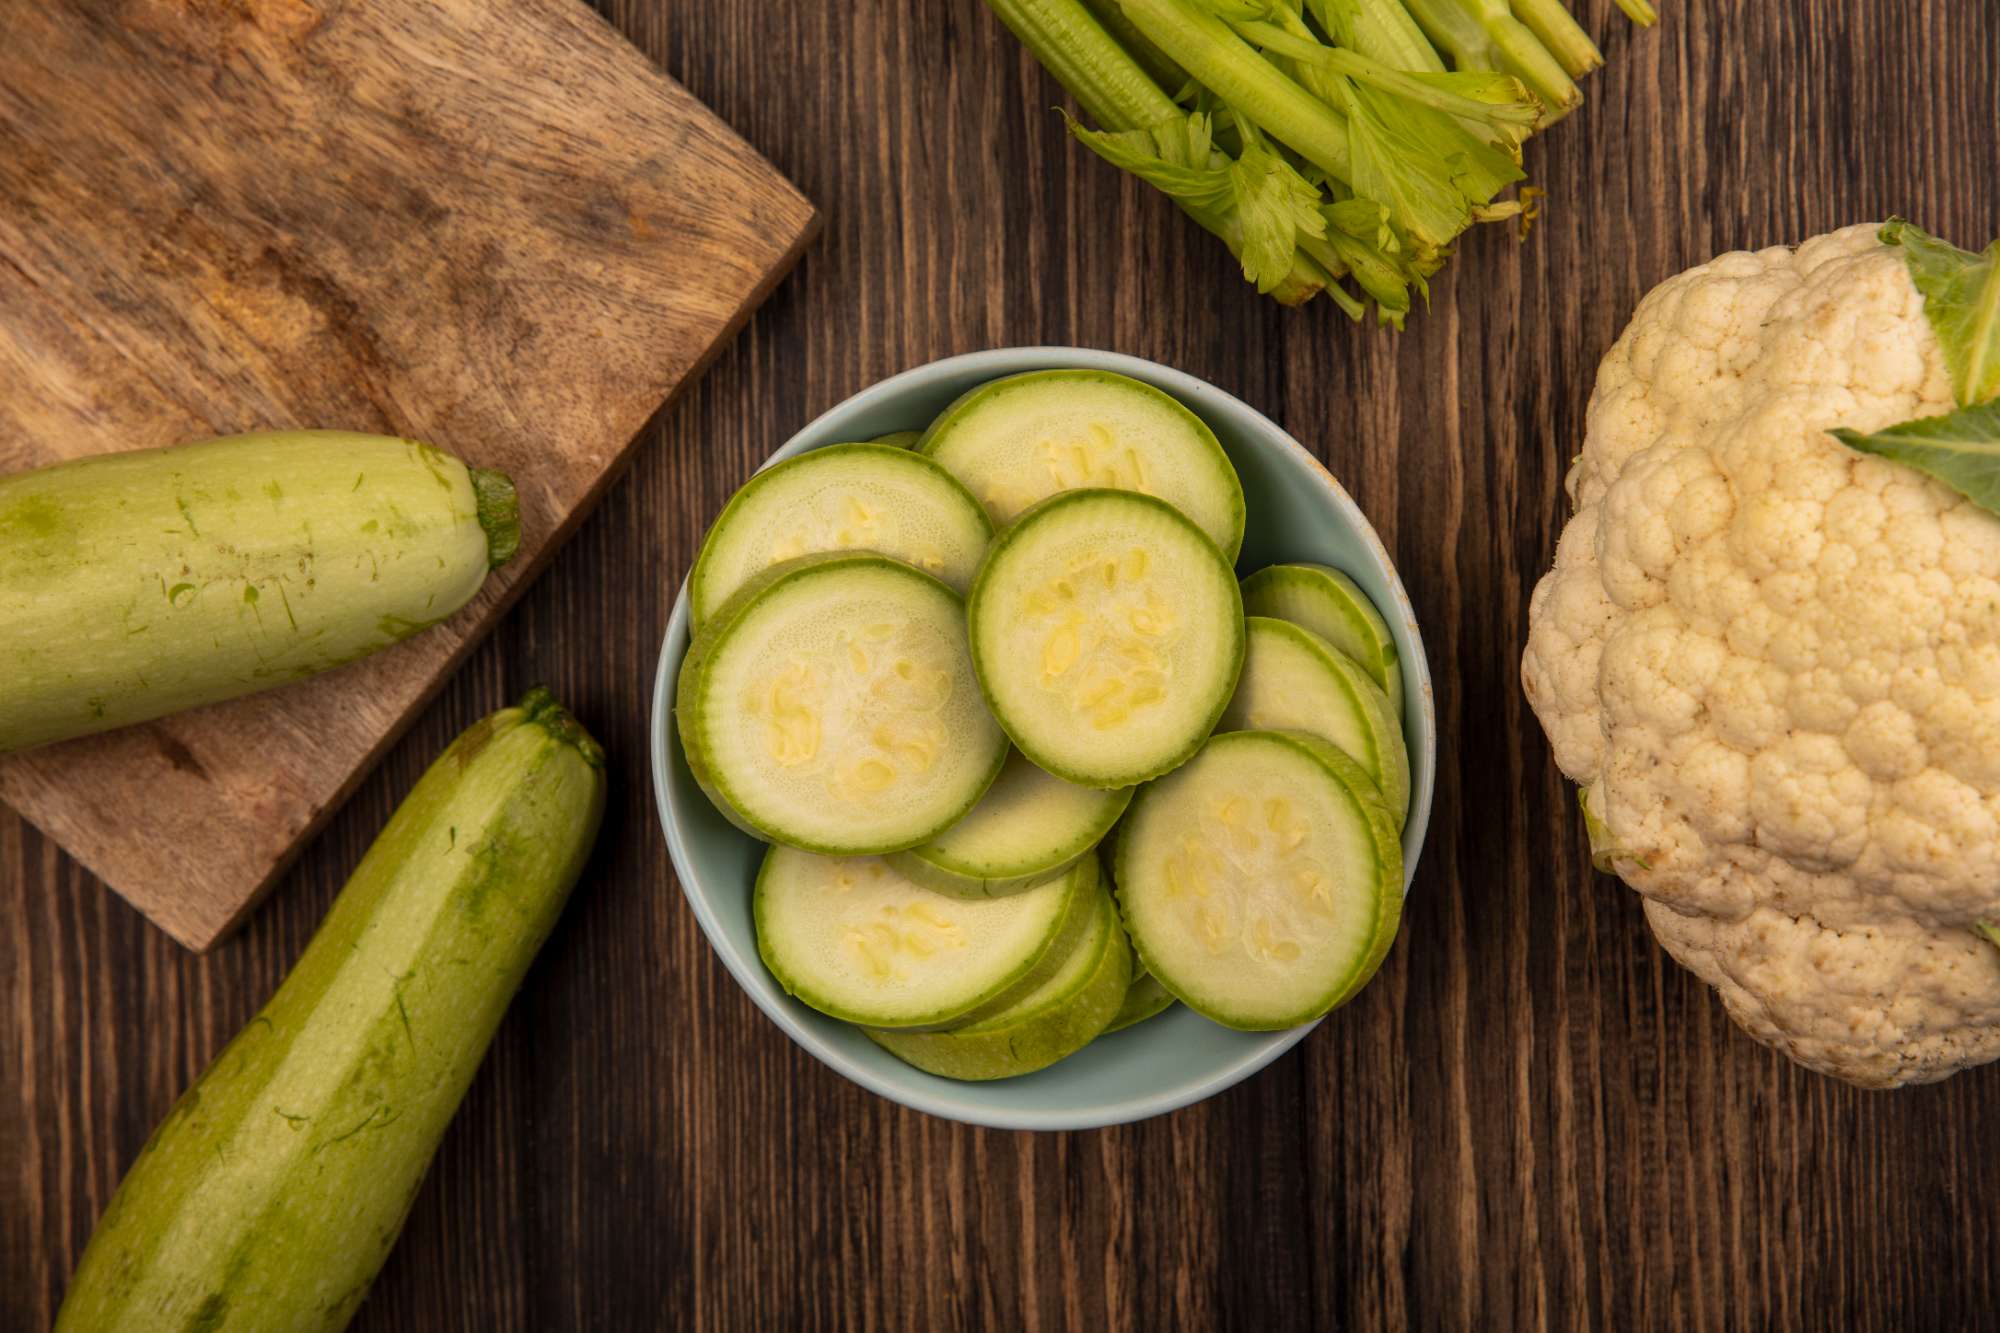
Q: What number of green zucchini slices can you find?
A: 12